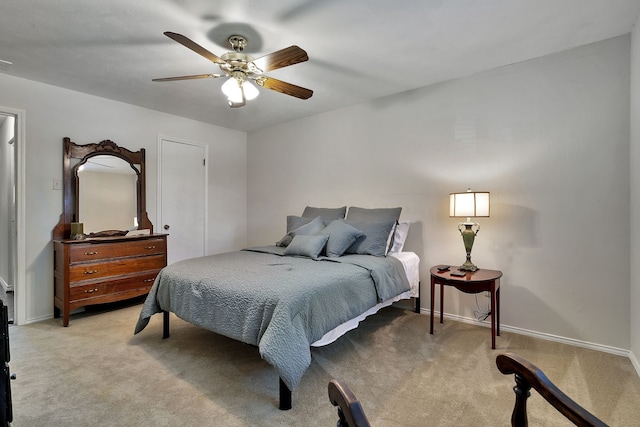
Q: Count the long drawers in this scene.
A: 3